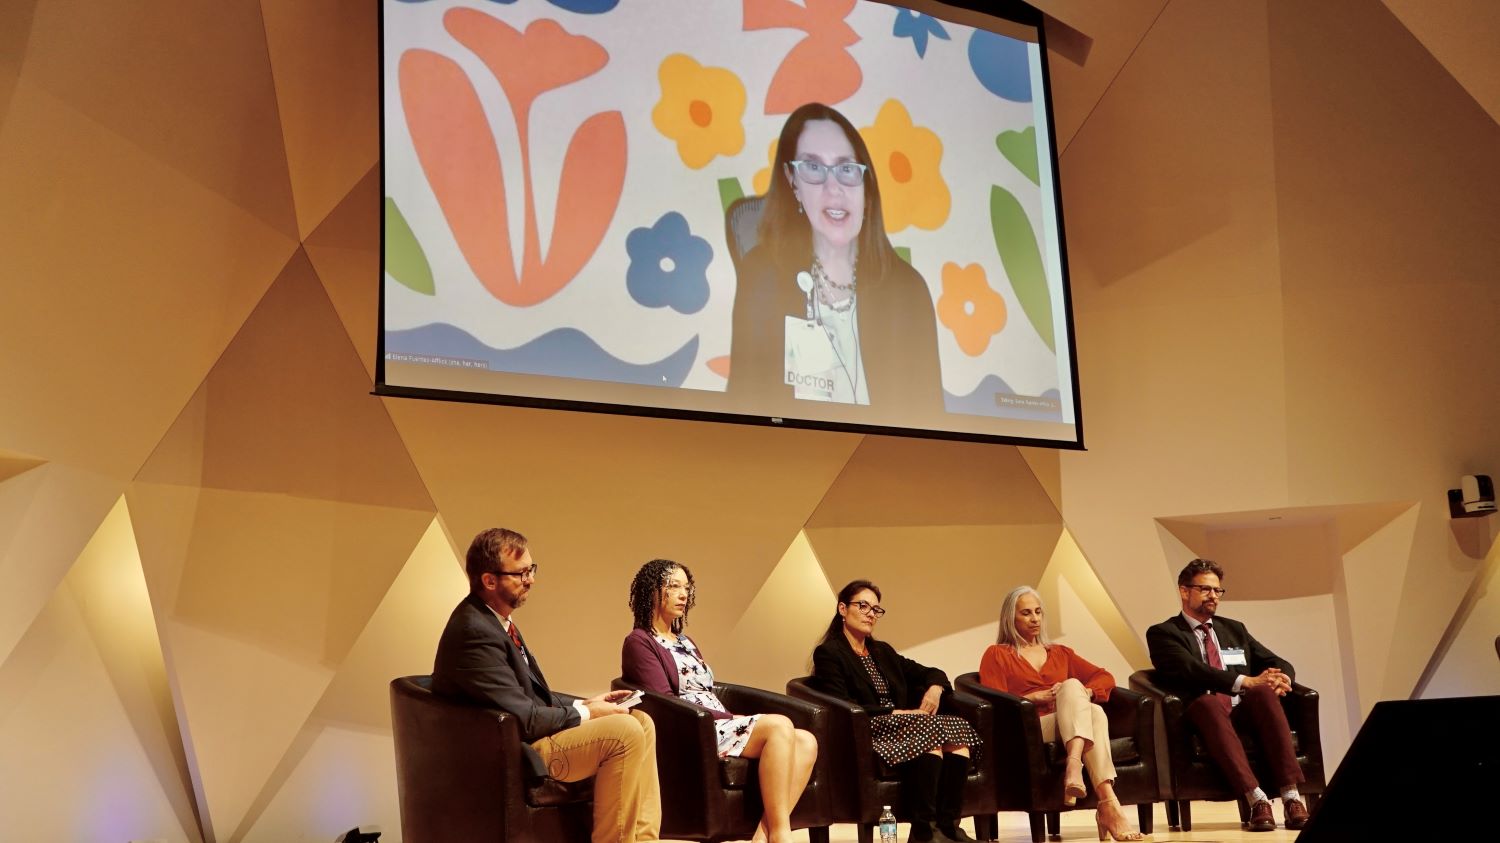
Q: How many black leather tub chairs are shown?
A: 5